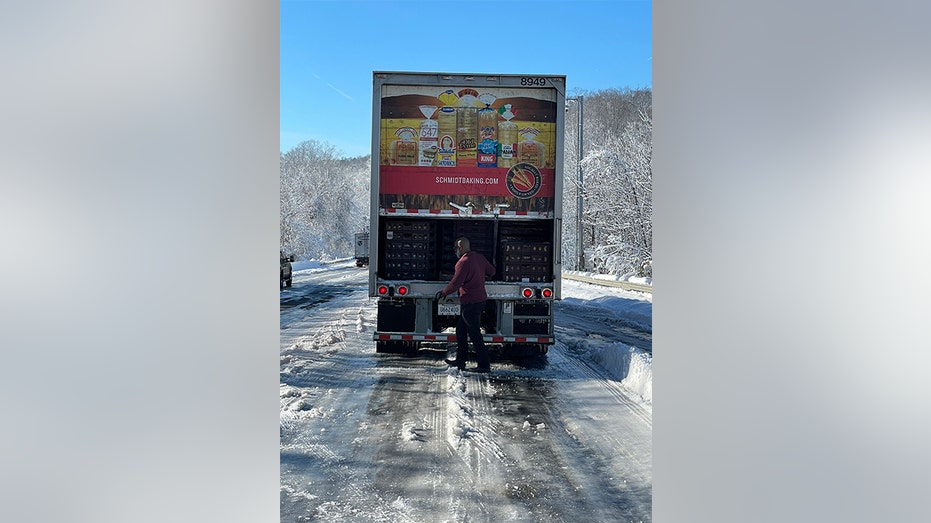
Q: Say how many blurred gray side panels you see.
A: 2